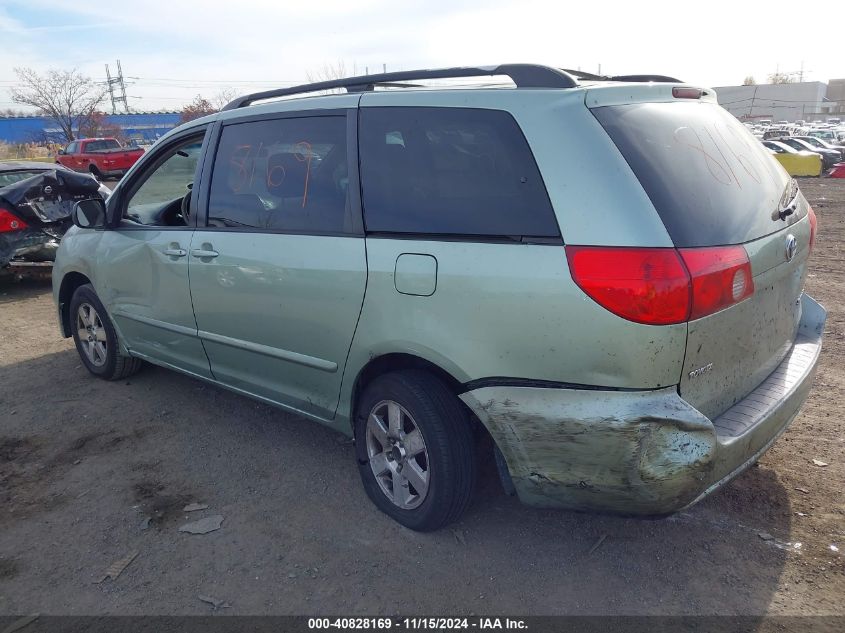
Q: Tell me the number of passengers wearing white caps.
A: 0